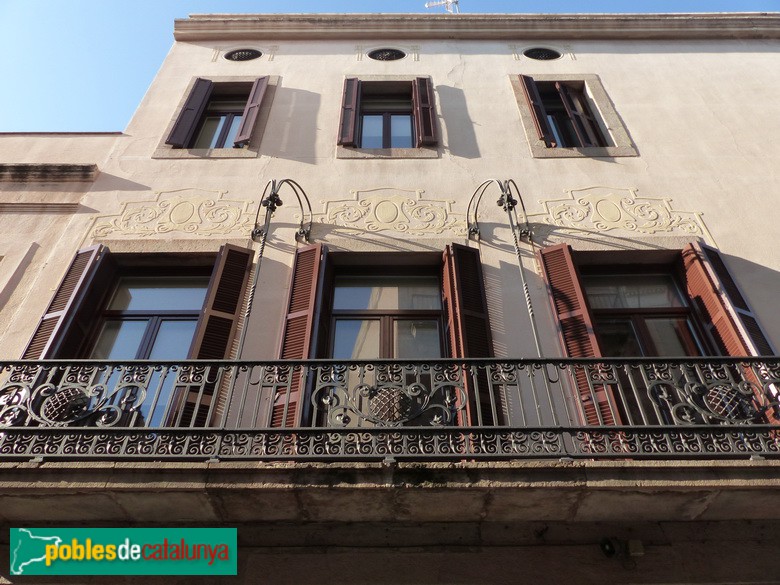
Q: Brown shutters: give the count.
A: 12